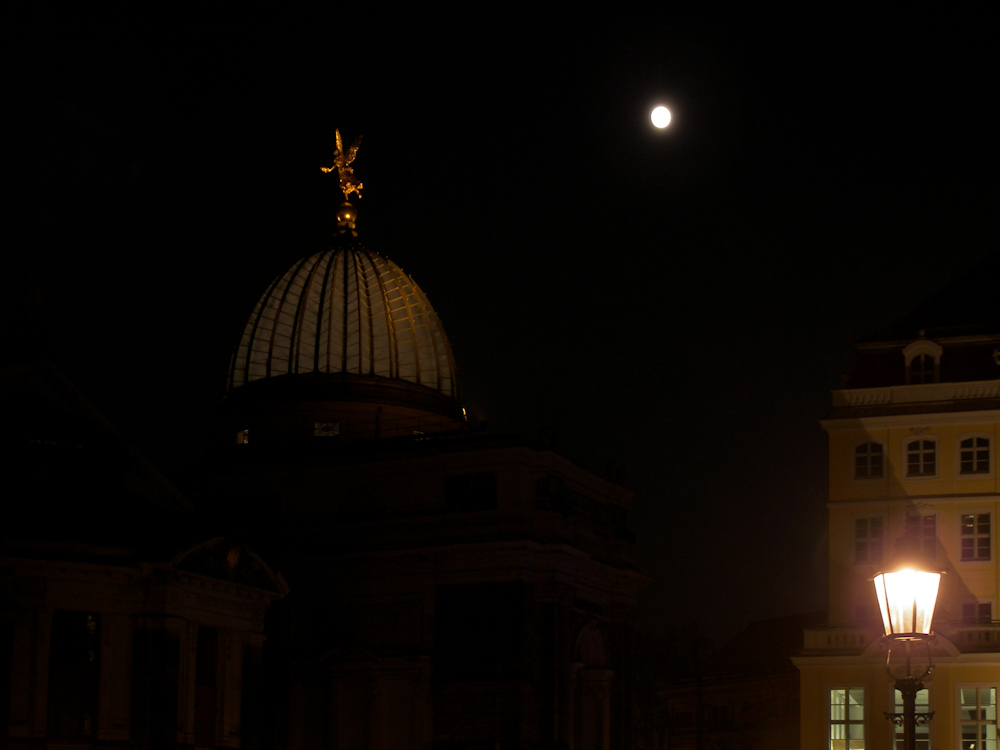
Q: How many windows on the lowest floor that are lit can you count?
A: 3